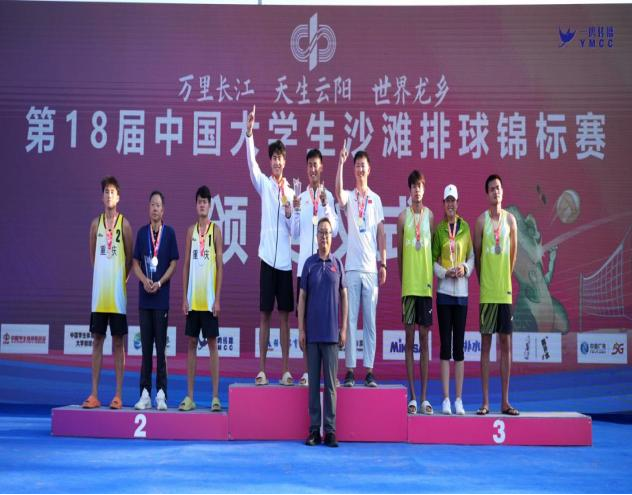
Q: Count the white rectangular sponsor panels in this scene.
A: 10